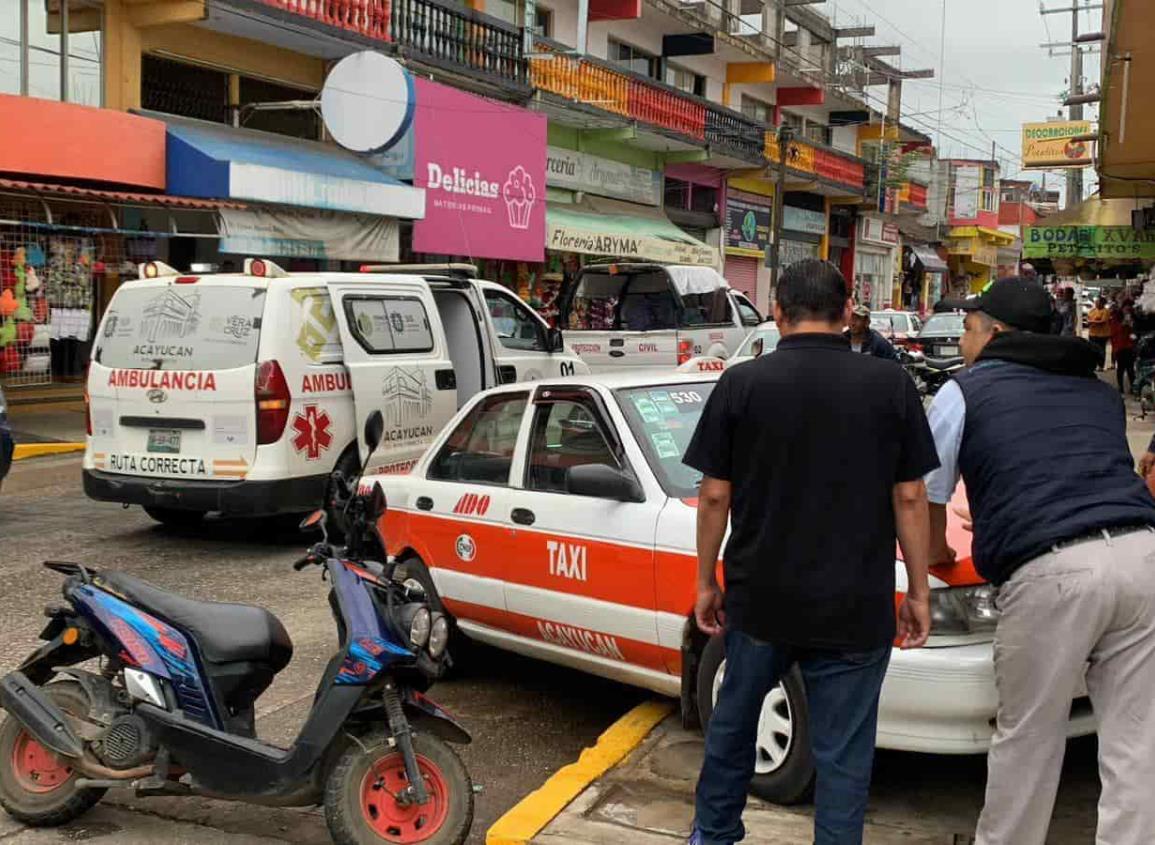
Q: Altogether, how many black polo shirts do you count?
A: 1